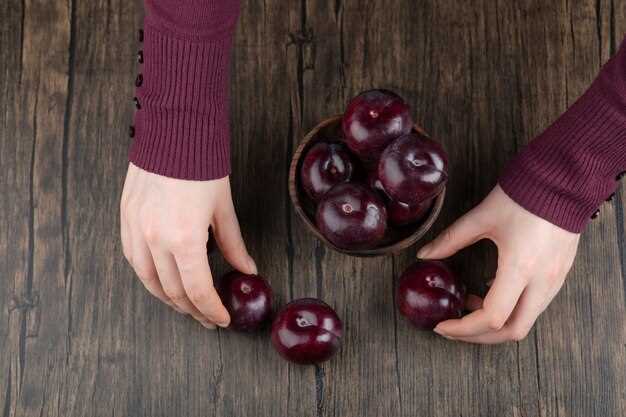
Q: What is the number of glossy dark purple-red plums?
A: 8